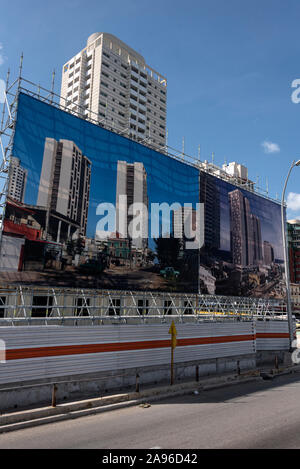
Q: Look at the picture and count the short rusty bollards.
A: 5